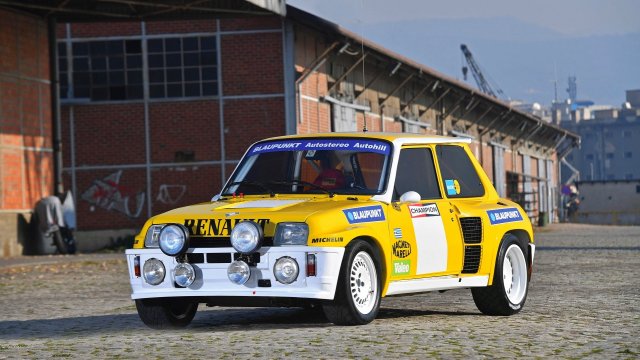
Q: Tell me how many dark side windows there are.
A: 2